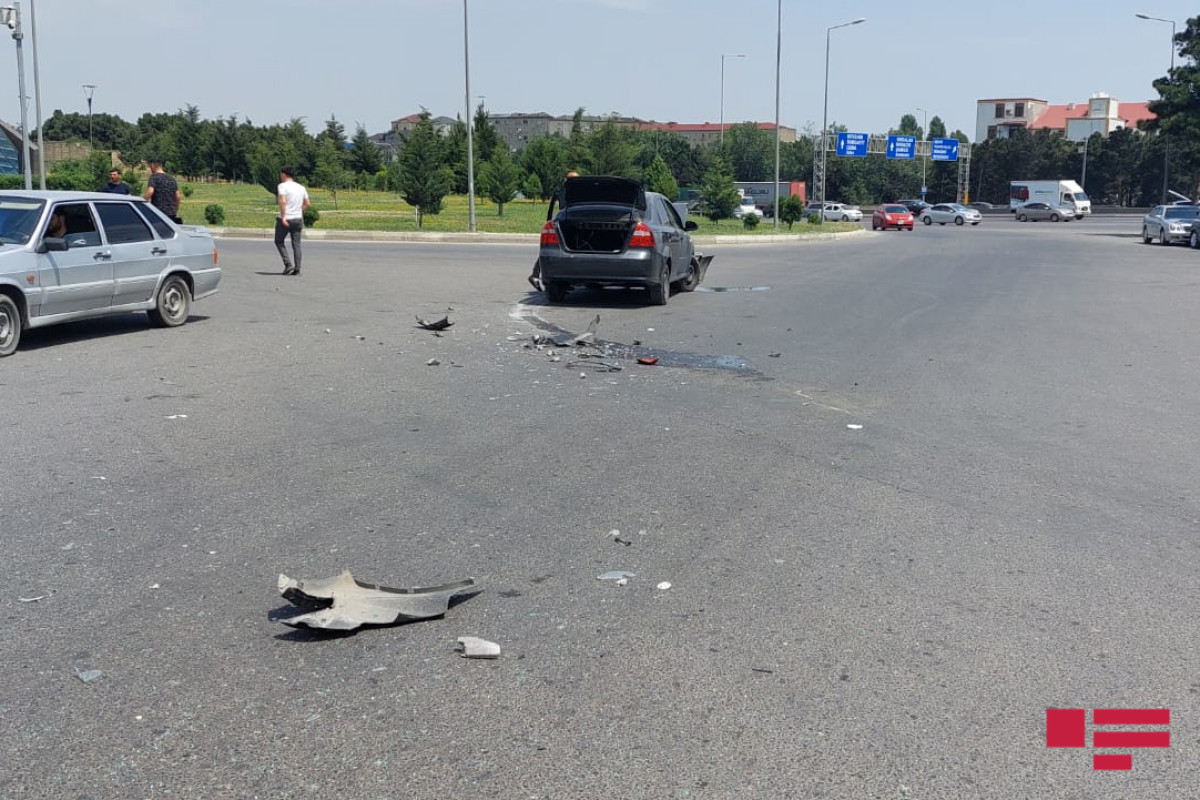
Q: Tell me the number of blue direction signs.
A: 3